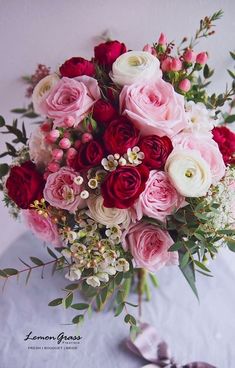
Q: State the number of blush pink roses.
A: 7